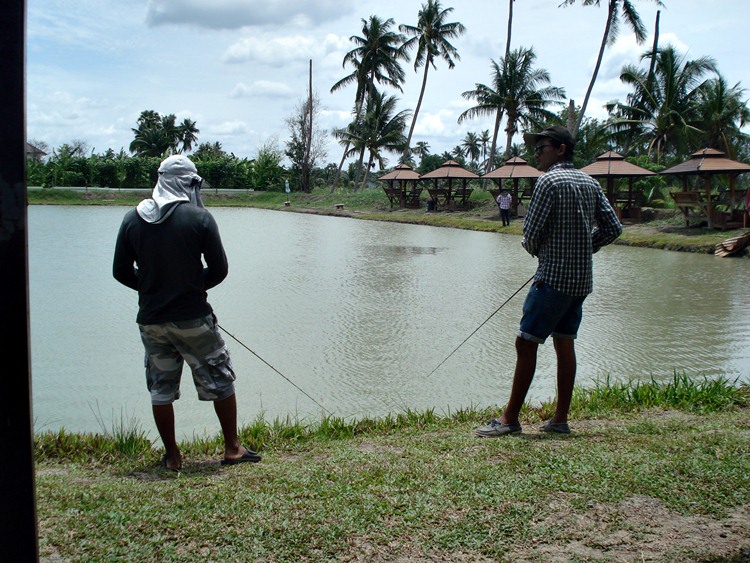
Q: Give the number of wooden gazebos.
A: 5